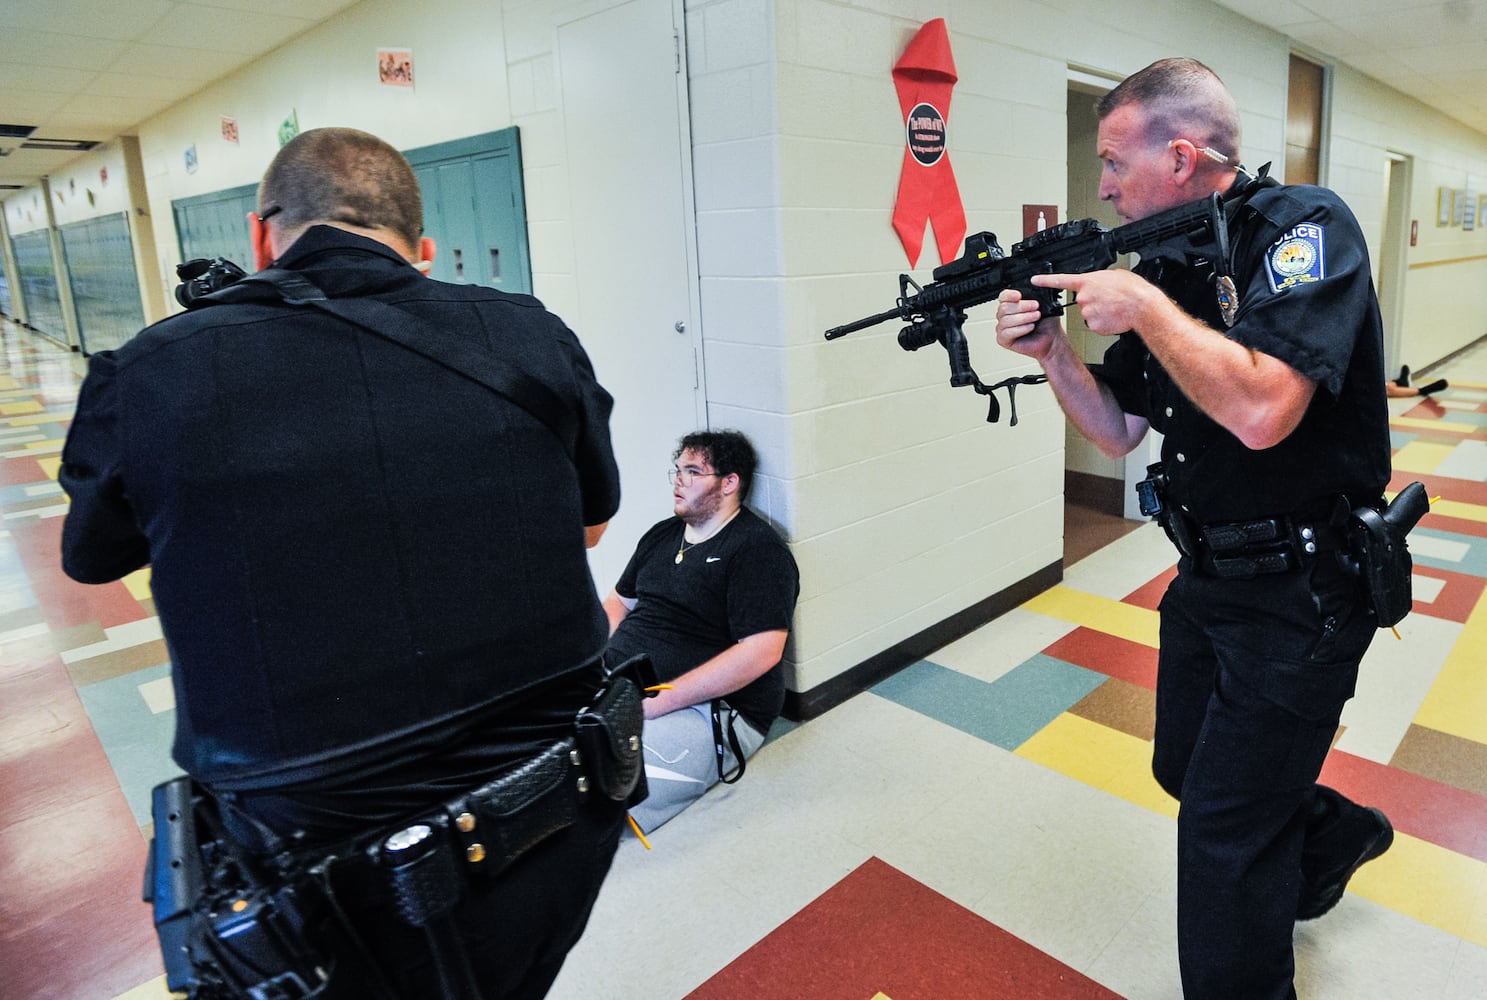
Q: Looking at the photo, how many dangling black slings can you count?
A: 1